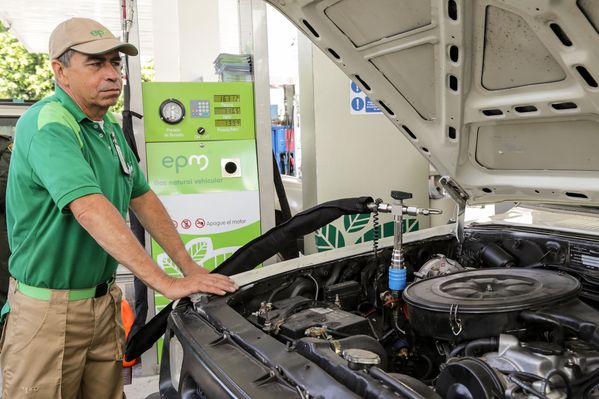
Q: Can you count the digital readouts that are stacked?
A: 3